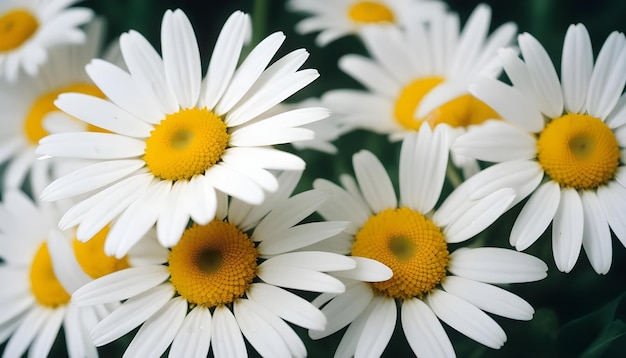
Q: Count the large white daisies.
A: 4